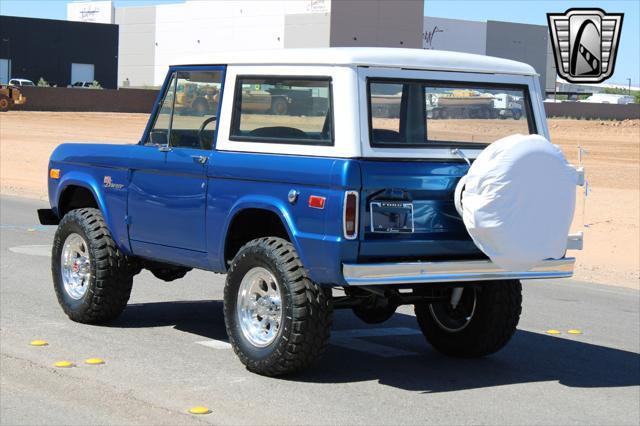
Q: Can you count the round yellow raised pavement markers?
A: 6